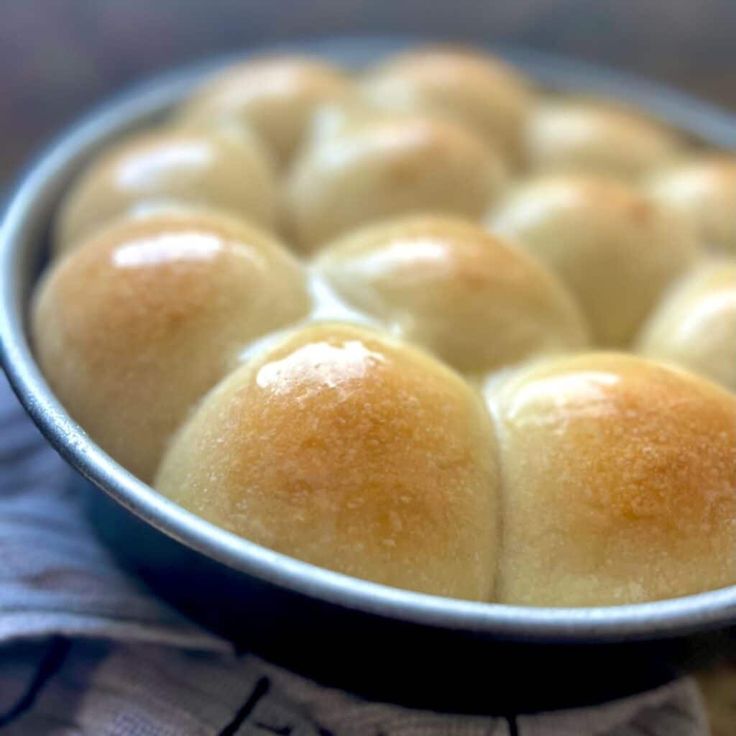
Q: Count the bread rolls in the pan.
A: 12